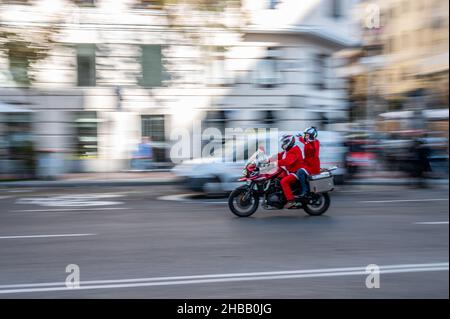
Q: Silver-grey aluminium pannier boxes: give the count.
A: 1